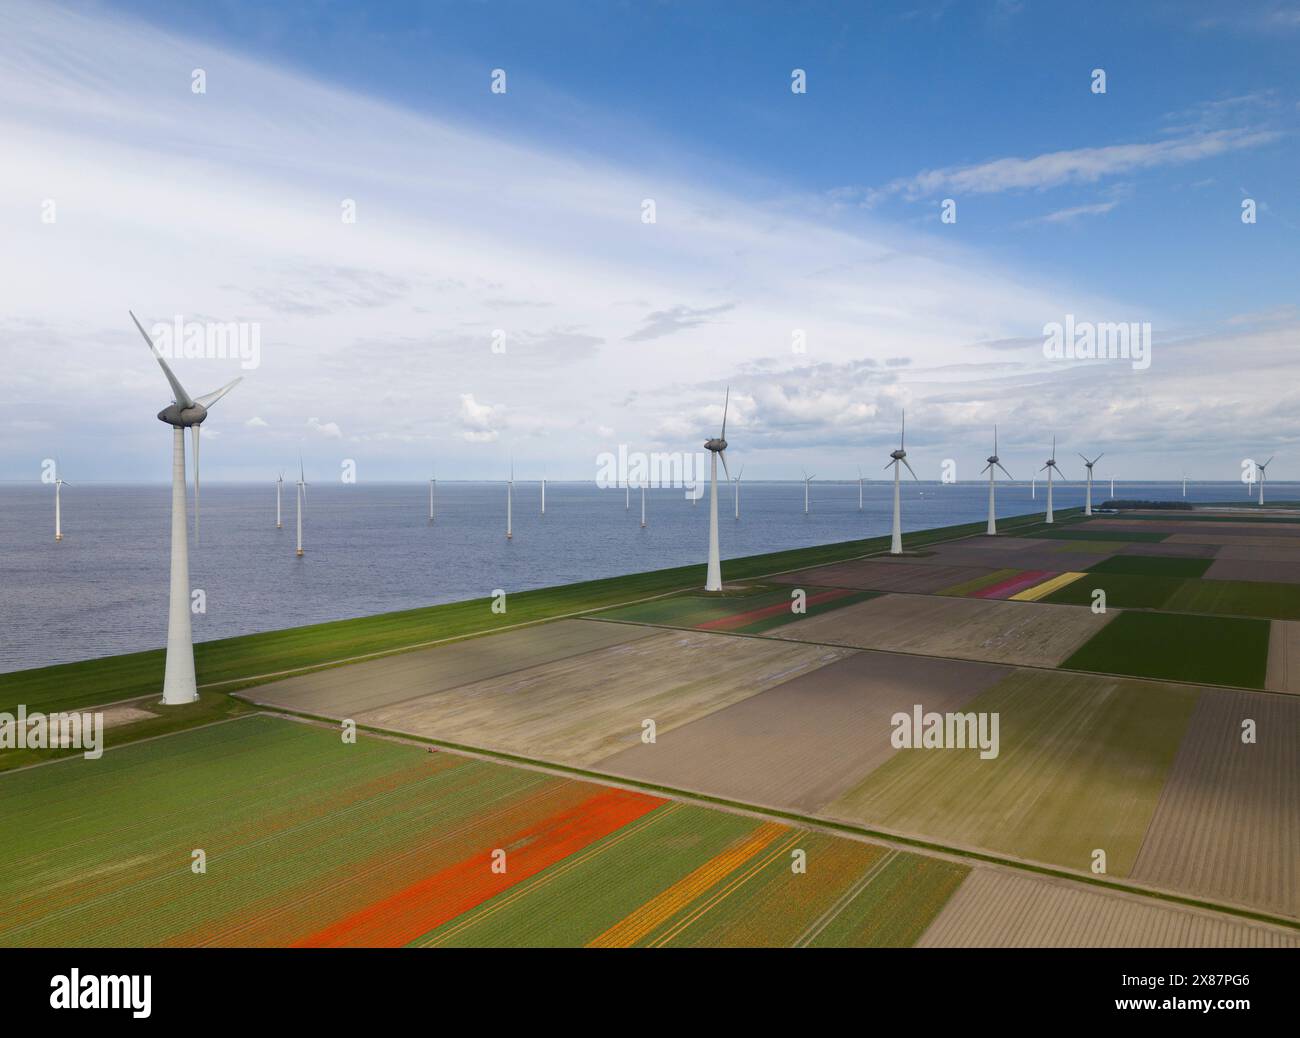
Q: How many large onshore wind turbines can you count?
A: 7